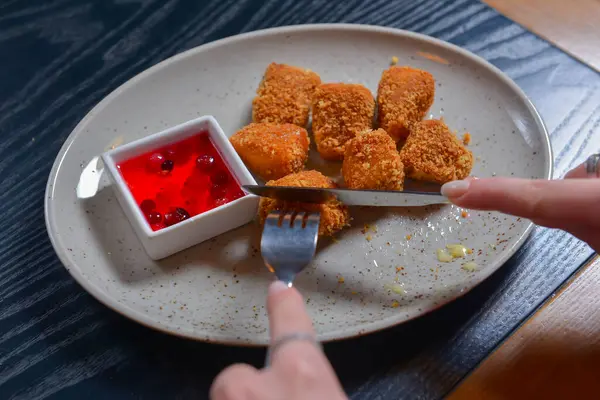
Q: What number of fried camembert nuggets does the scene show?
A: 7